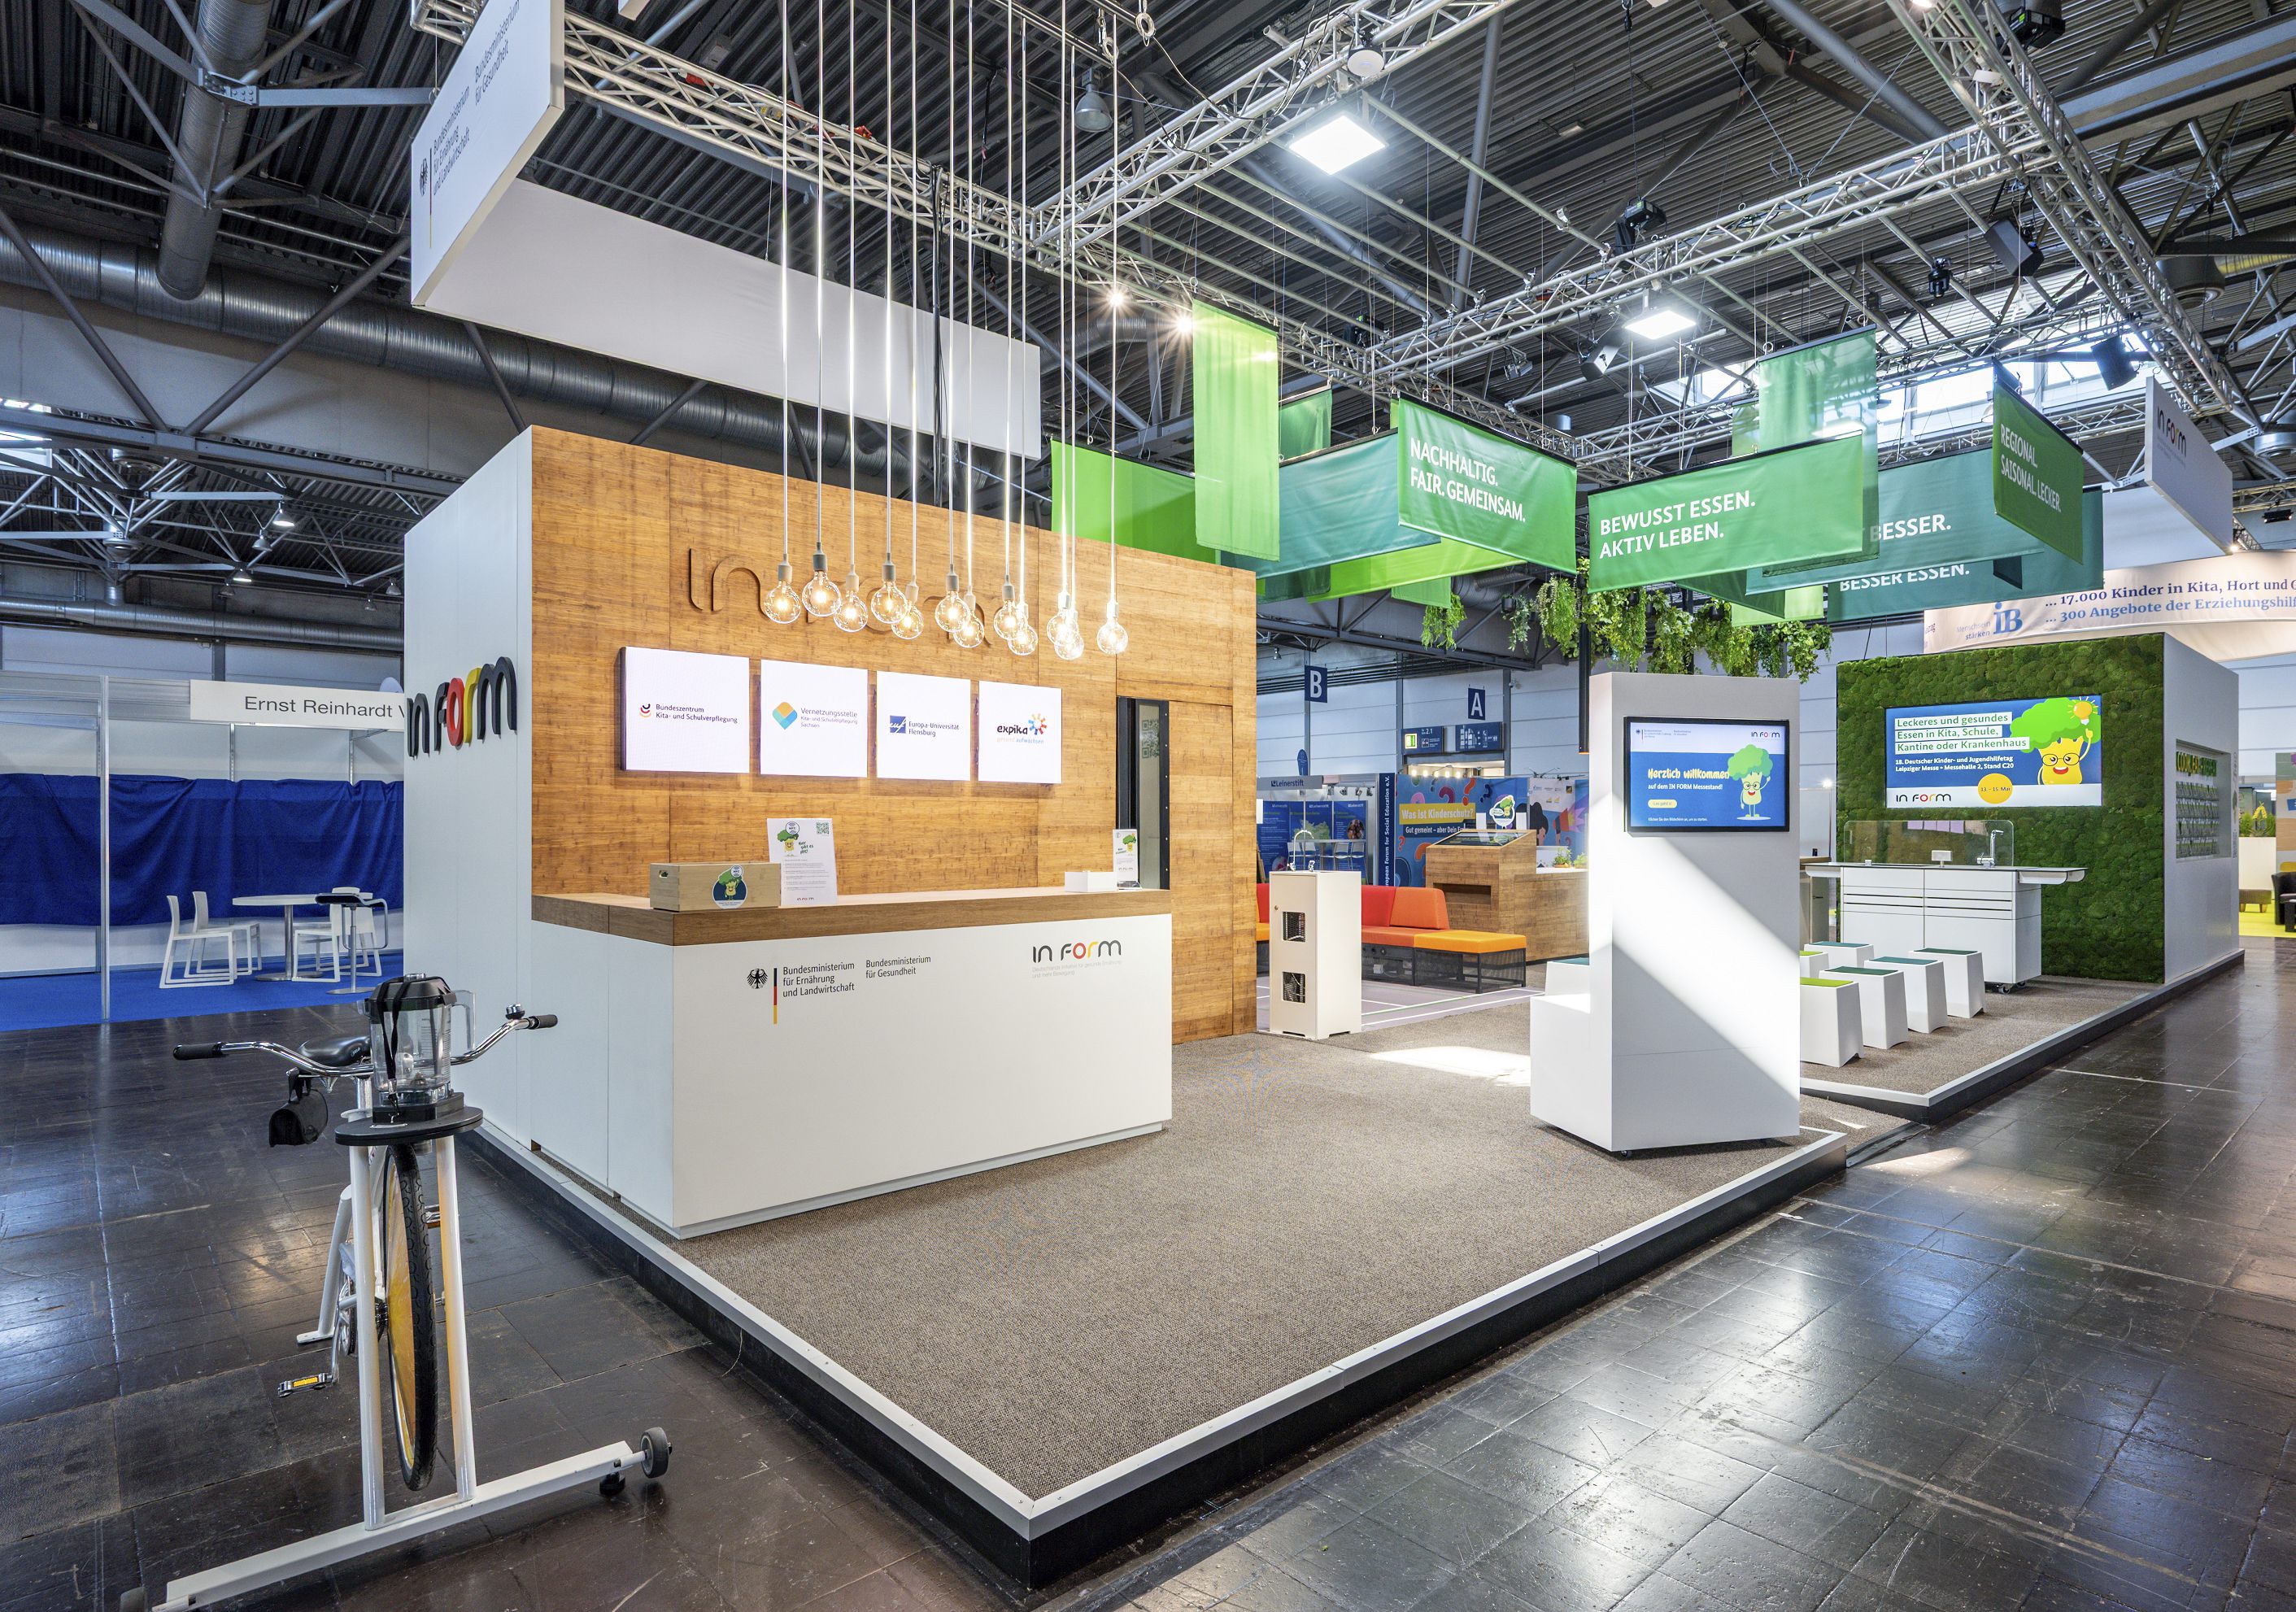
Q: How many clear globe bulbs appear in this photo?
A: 12